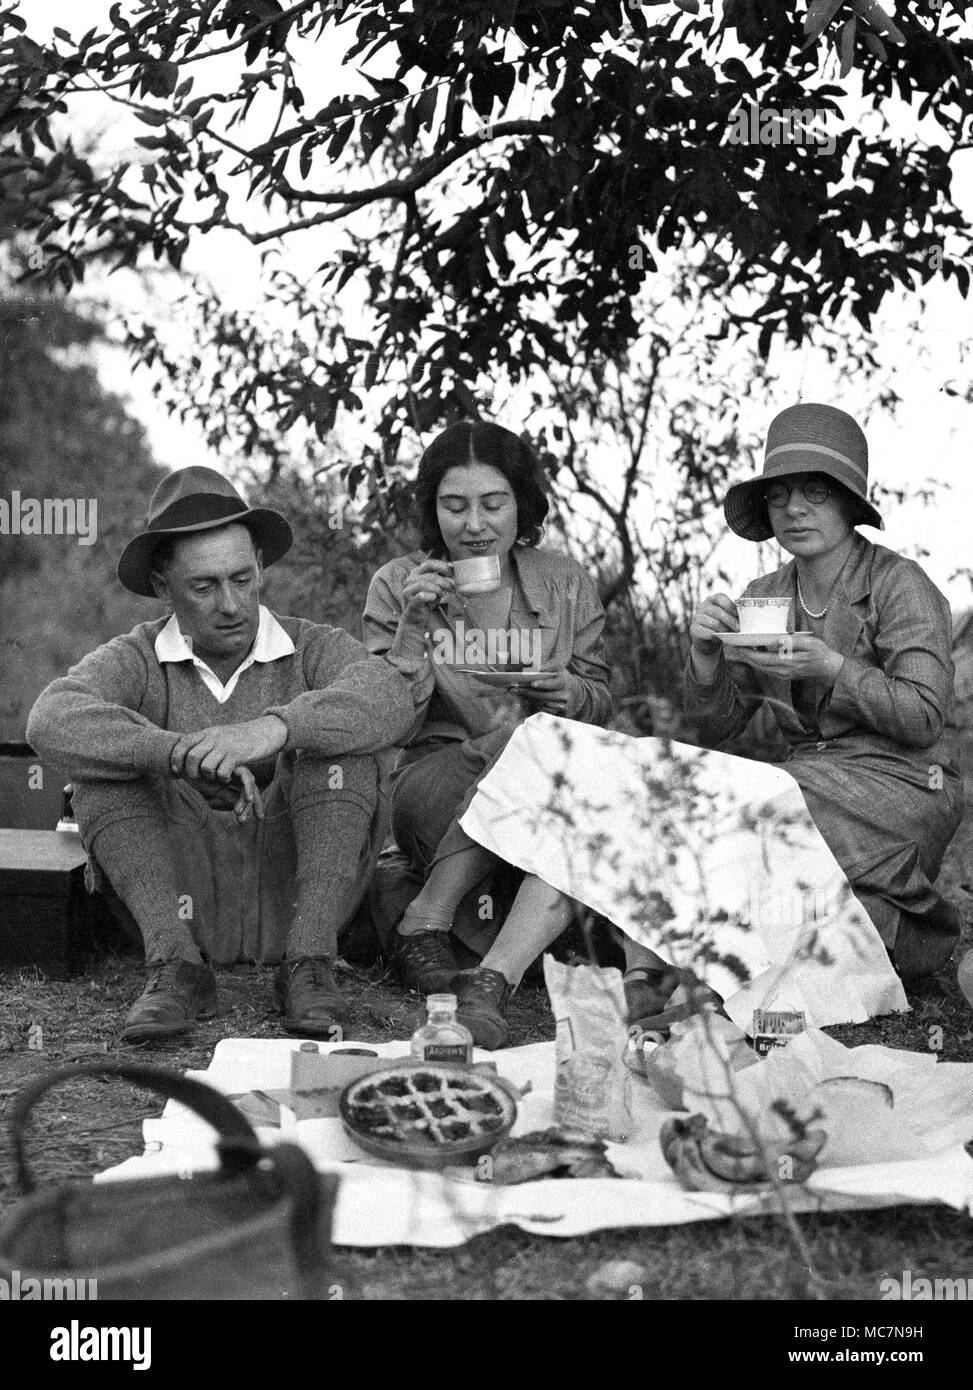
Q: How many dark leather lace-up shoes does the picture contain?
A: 4